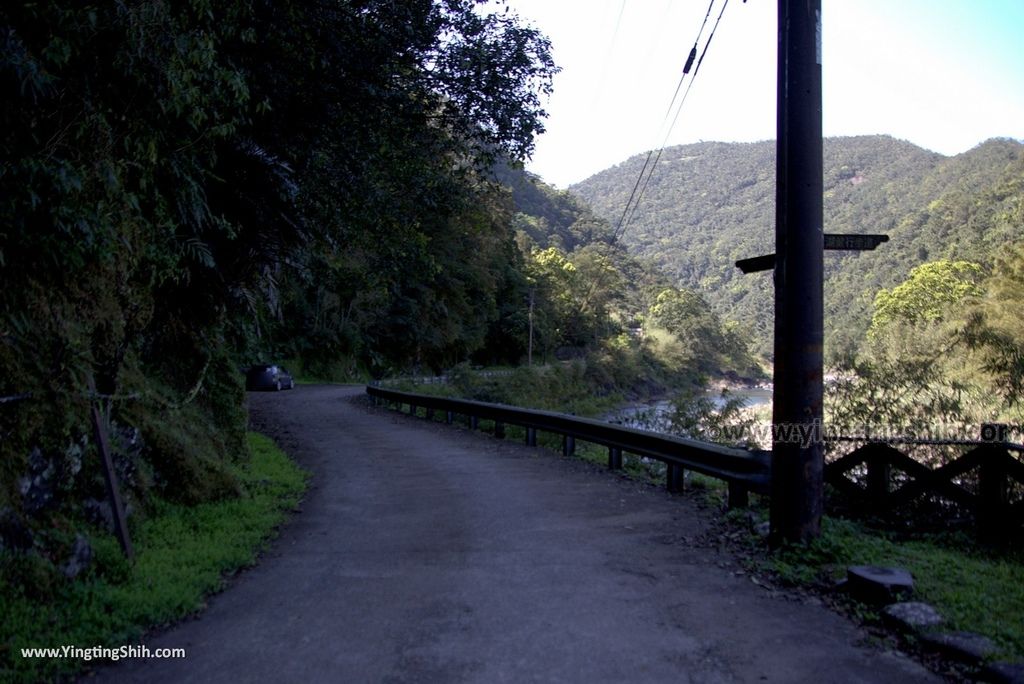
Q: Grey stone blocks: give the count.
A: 4